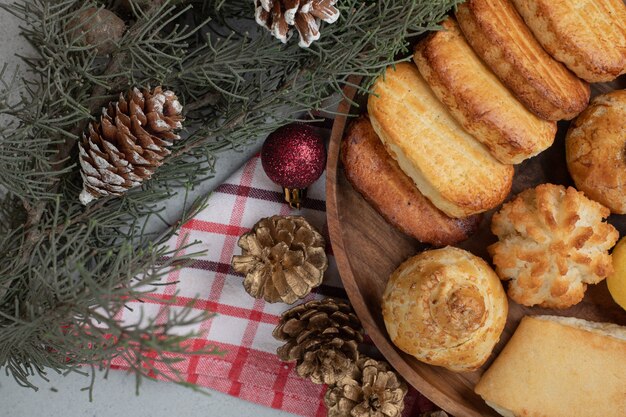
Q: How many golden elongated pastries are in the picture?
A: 5